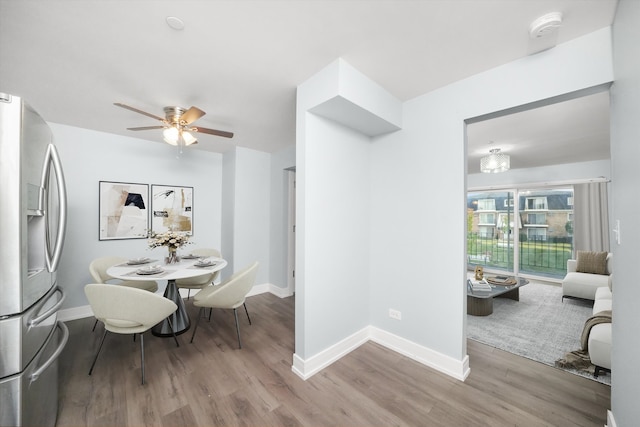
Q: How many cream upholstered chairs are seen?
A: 4